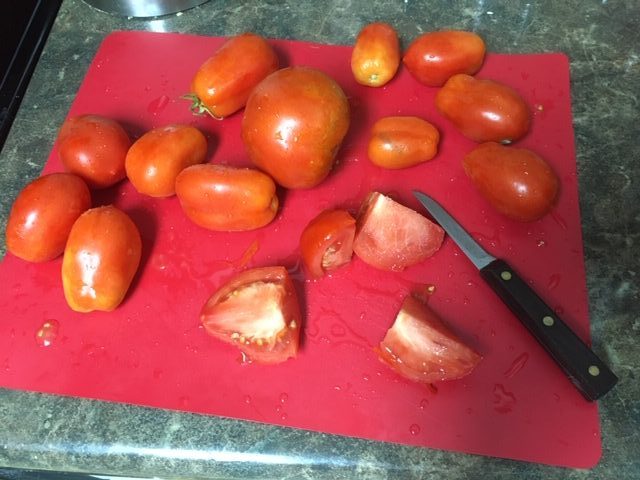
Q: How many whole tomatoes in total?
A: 12